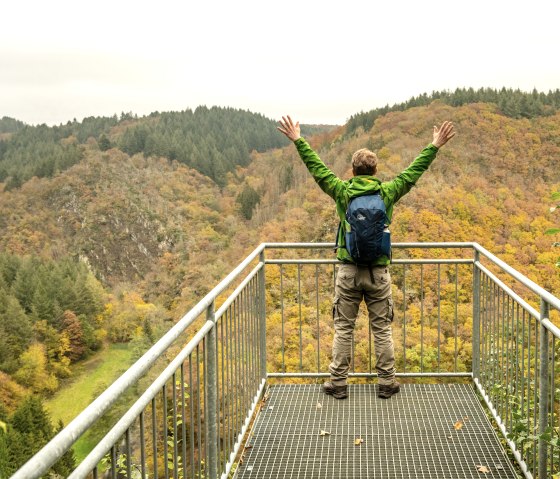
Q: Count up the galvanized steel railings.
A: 3